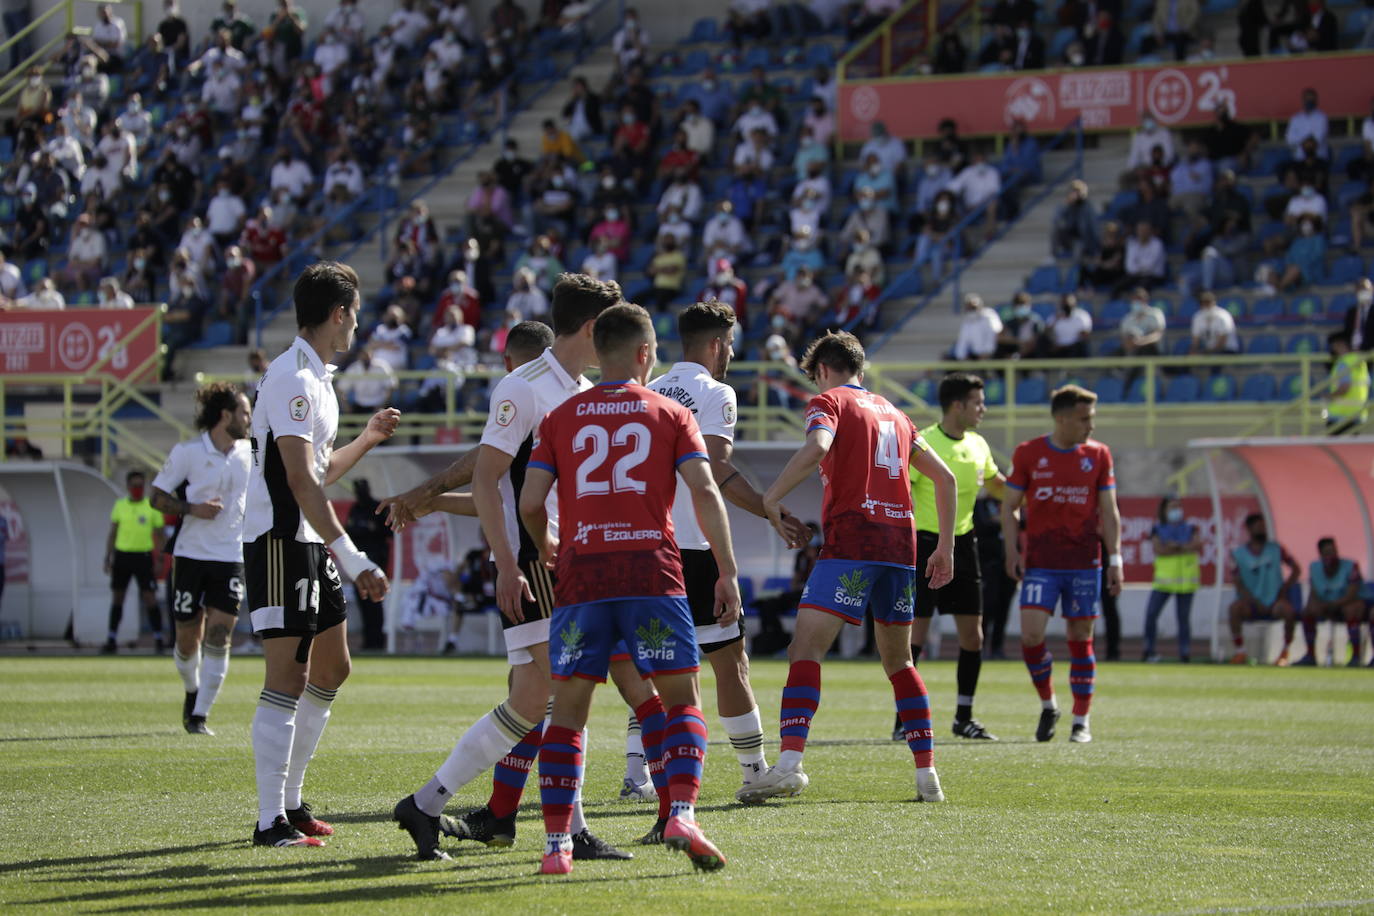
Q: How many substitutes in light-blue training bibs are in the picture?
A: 2